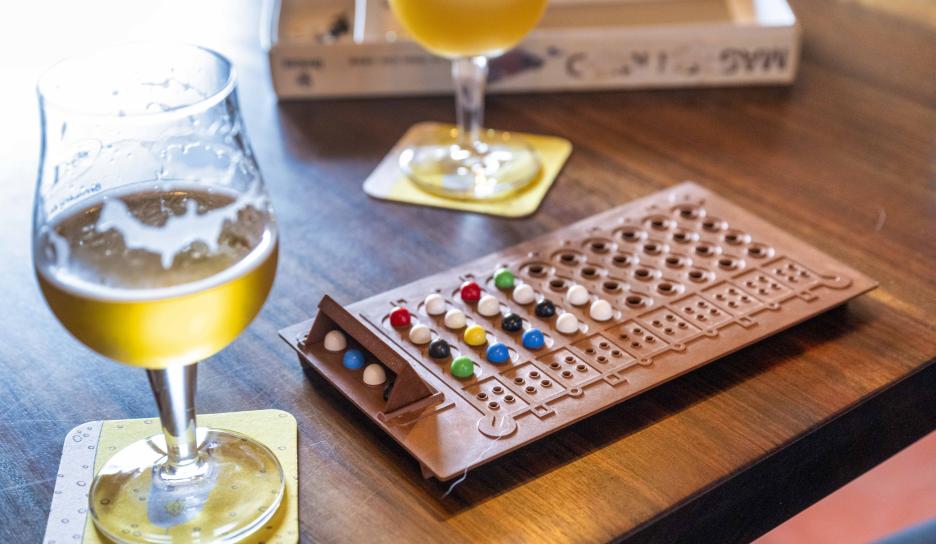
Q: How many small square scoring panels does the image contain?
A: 10